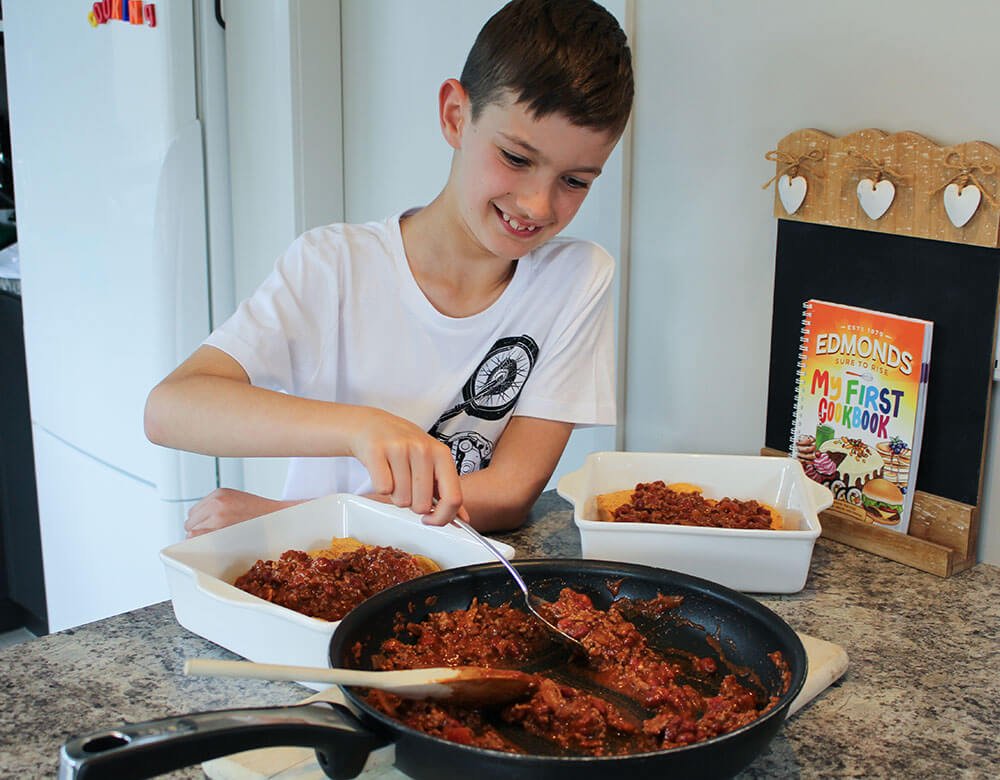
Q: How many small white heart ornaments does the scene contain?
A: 3